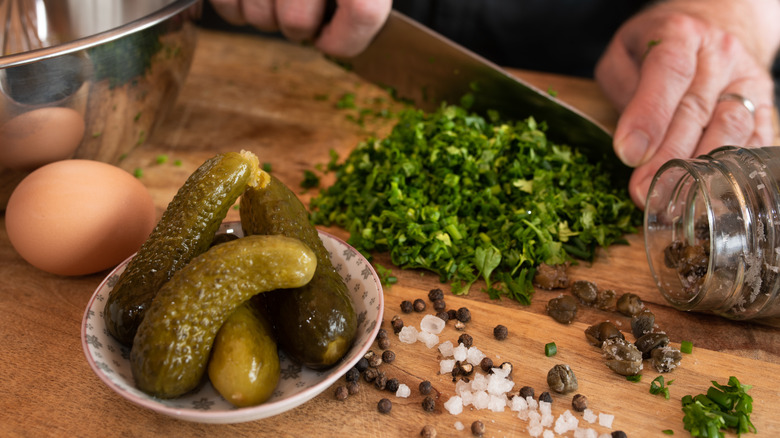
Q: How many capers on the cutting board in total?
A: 11